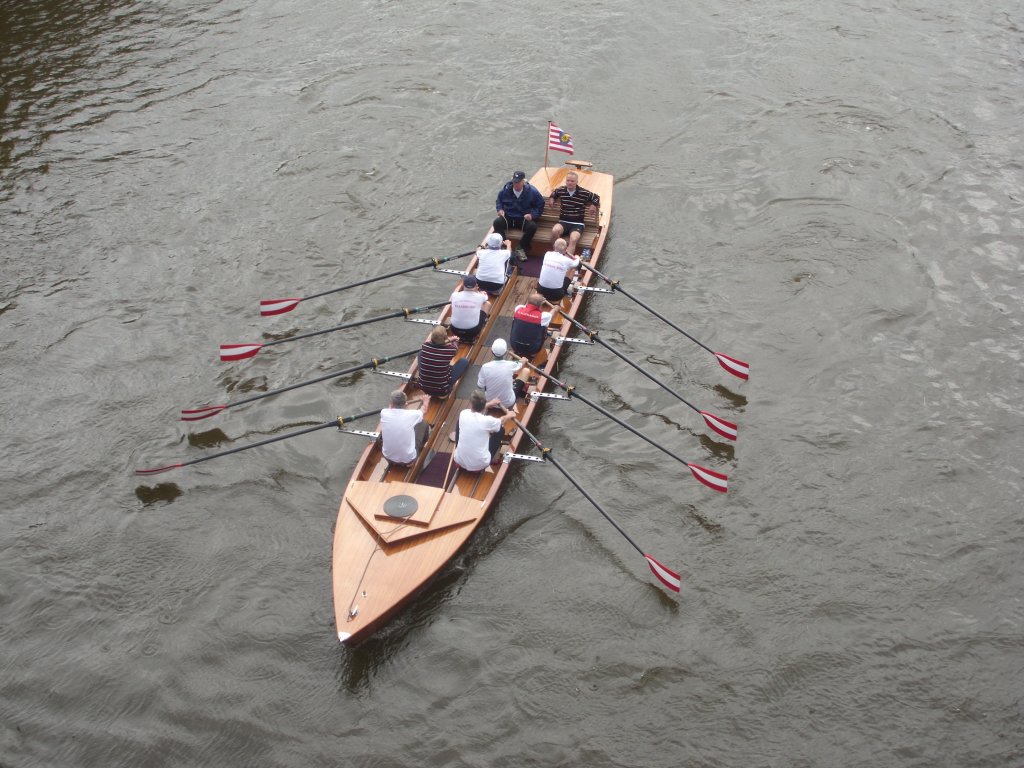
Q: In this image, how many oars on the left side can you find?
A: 4